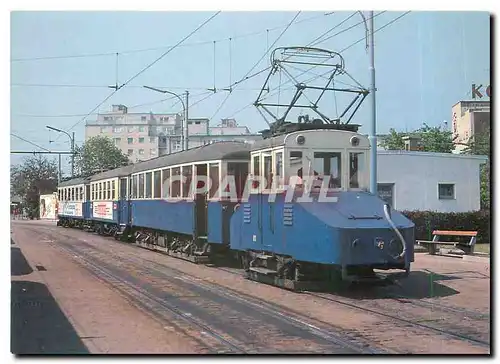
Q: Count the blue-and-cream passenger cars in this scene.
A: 3